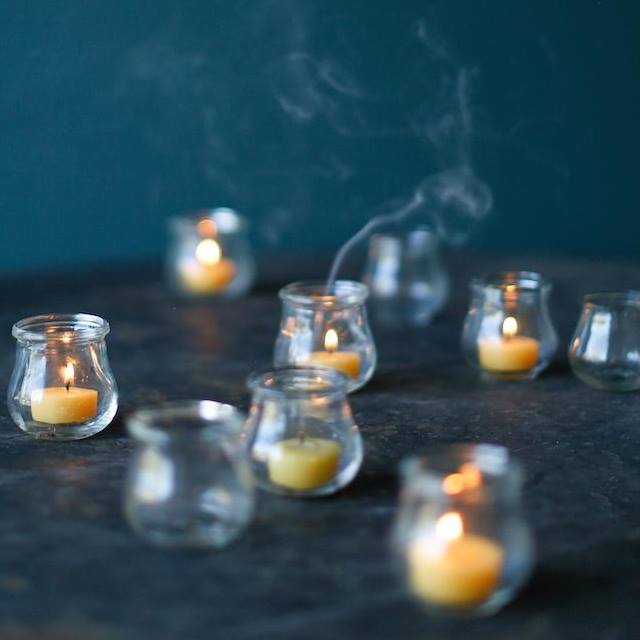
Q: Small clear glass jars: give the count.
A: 9